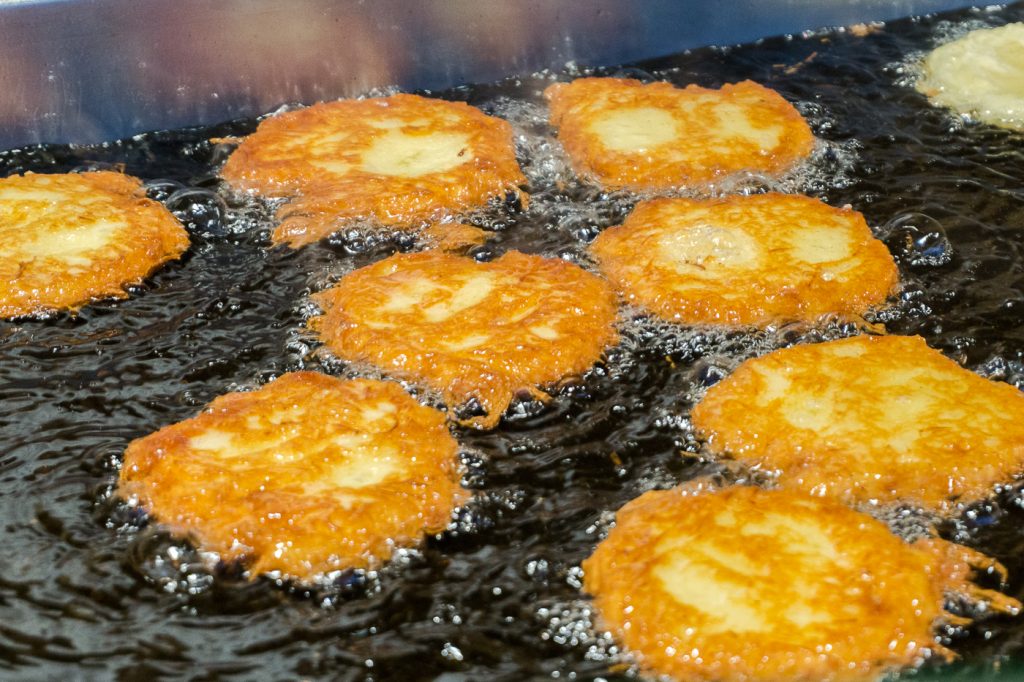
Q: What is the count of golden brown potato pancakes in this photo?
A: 8